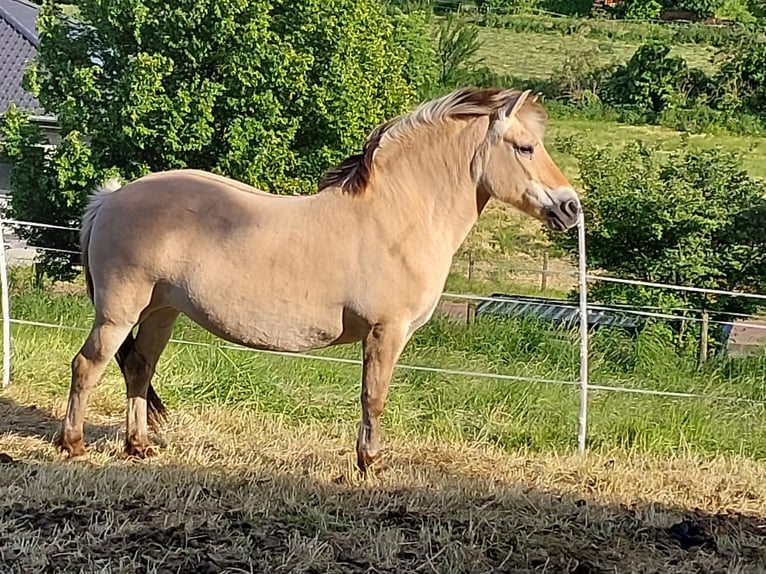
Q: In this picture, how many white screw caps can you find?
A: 0